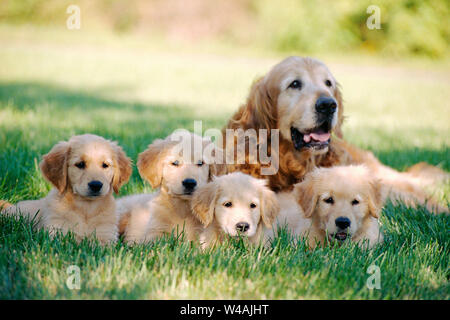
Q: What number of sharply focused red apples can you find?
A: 0